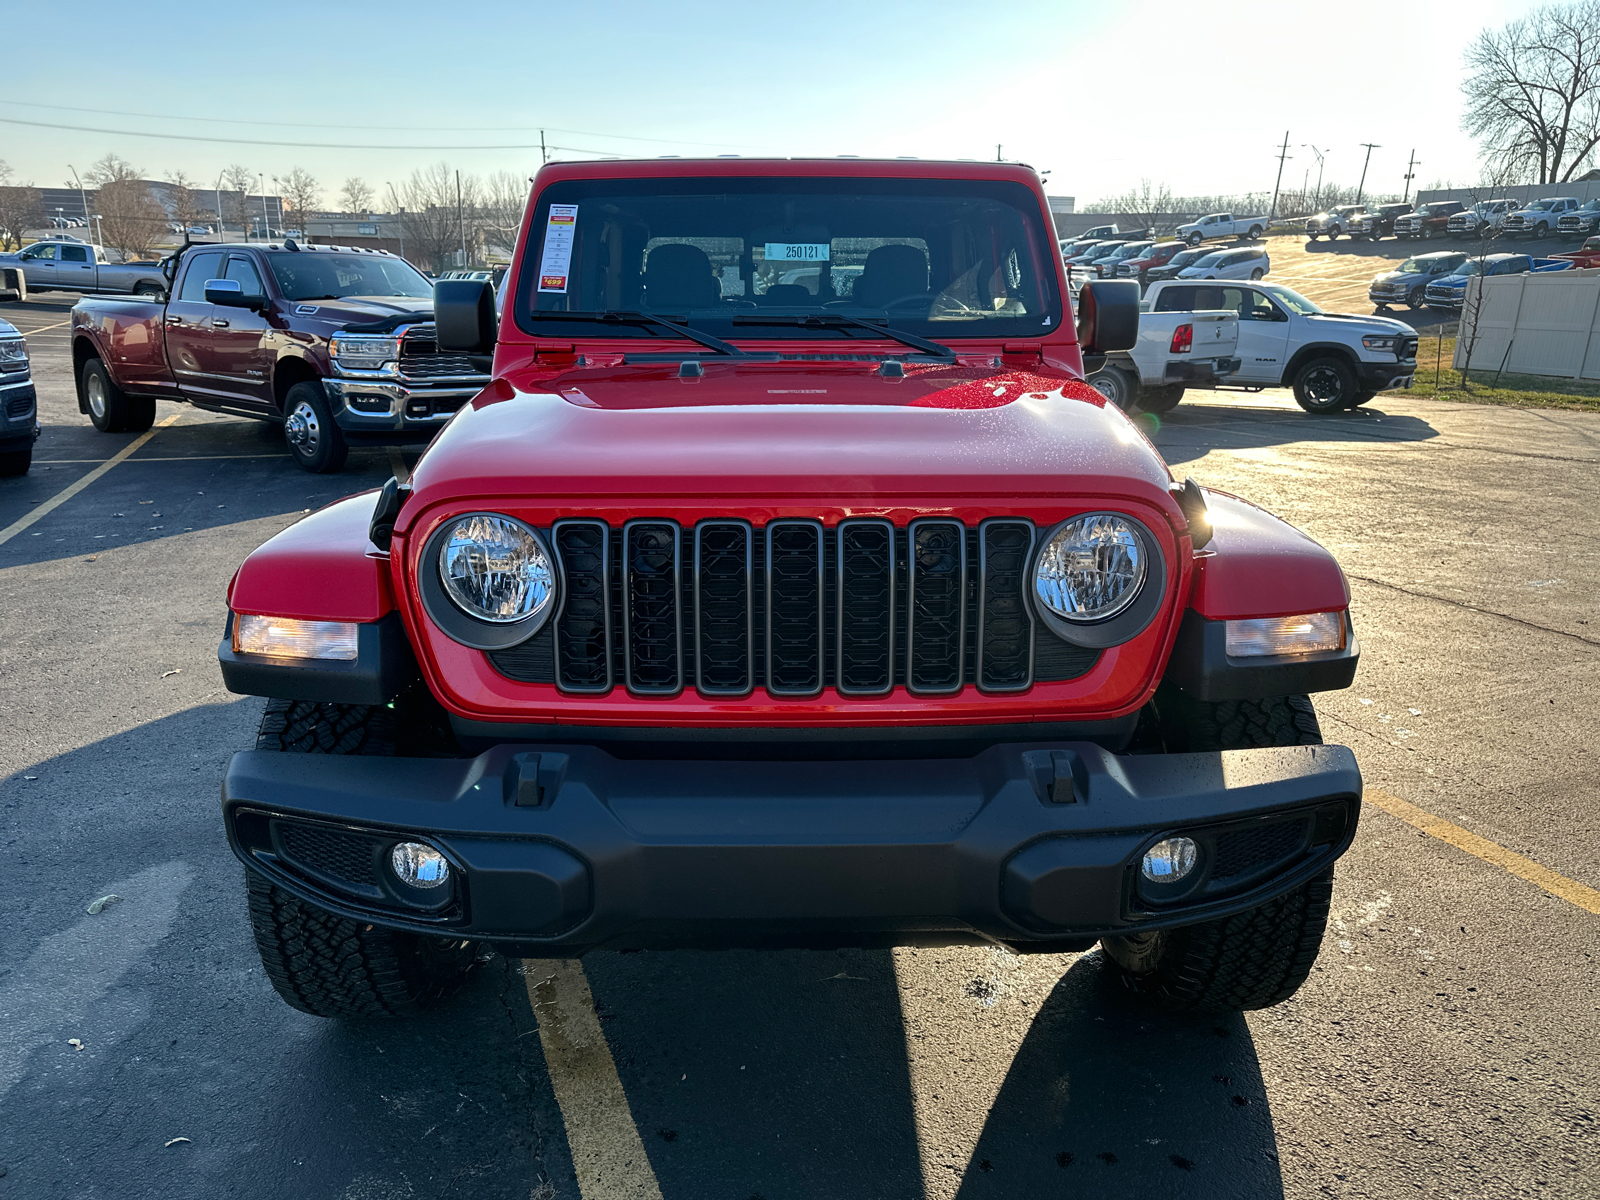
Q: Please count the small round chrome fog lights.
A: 2